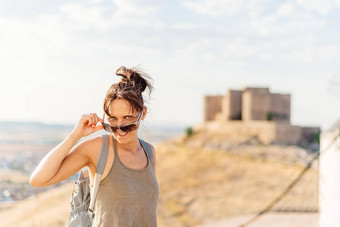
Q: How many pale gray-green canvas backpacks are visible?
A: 1